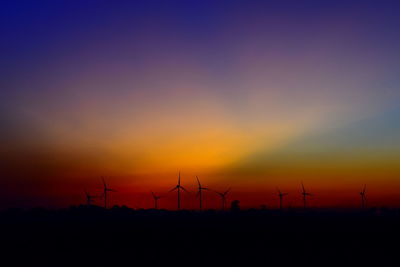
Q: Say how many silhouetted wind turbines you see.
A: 9